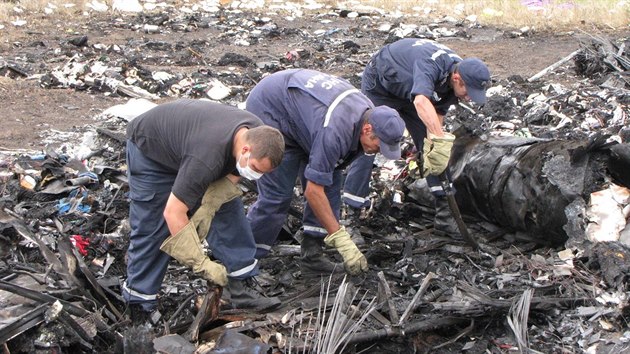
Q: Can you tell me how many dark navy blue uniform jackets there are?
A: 2